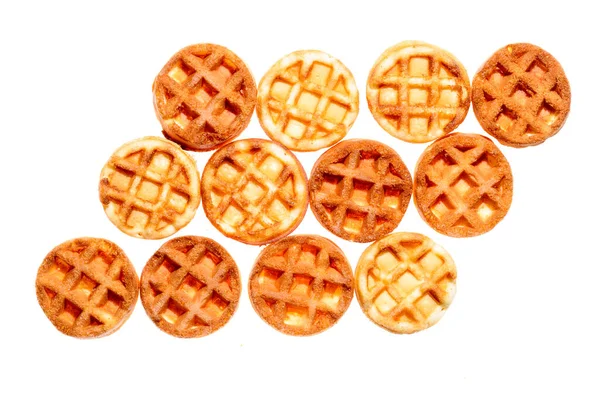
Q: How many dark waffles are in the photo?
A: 7